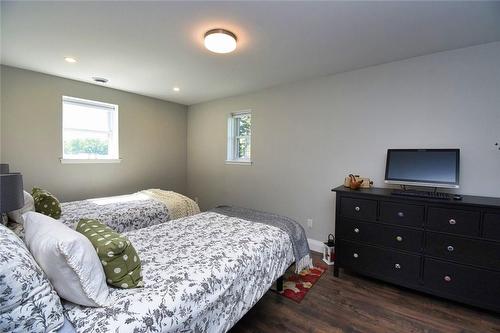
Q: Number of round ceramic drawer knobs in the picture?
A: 9